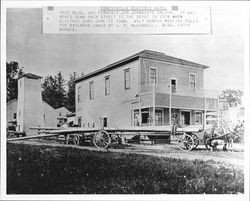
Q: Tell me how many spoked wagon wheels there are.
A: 4